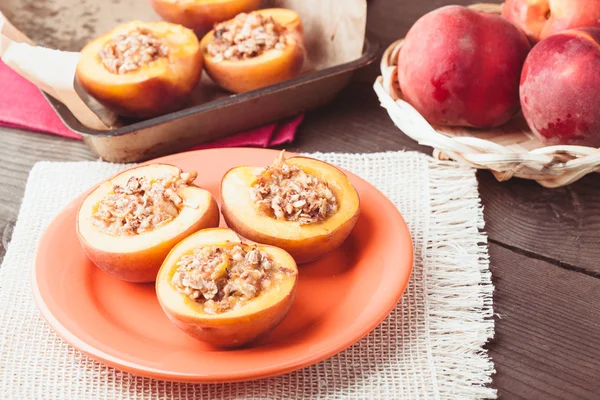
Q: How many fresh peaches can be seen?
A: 3